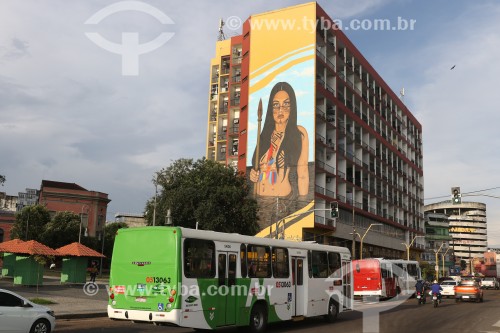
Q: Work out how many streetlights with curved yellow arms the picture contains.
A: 4